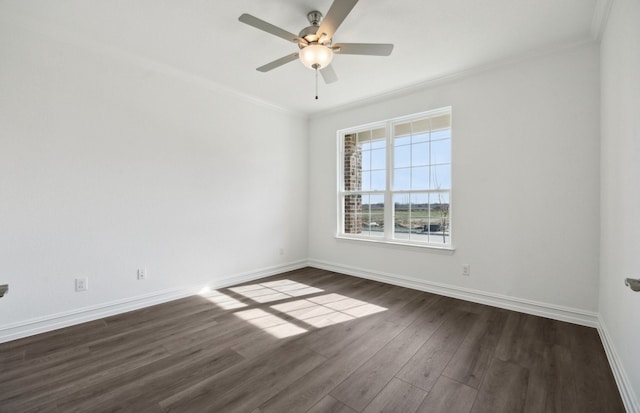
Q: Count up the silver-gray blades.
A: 5